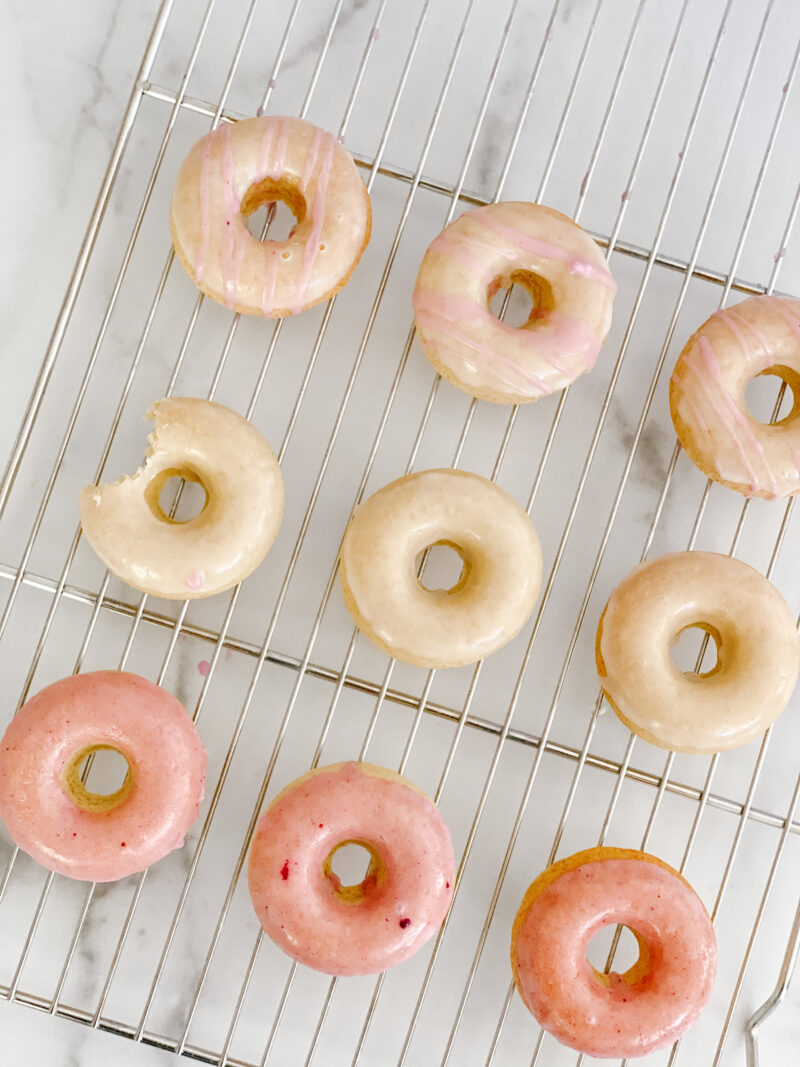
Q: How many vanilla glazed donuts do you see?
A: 3